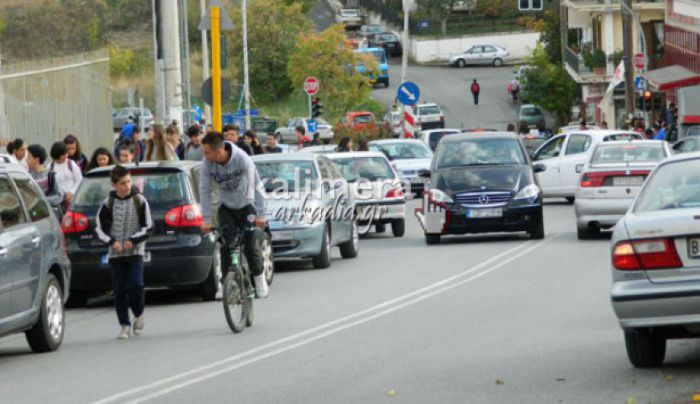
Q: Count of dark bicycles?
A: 1